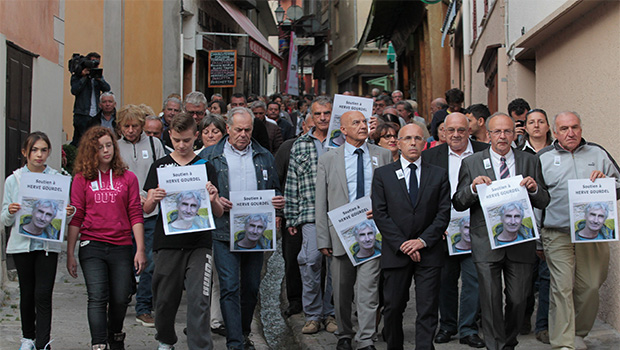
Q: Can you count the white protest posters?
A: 8